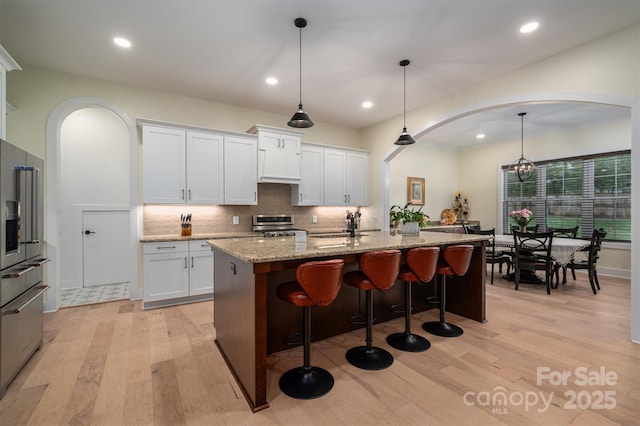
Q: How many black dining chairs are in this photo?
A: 6